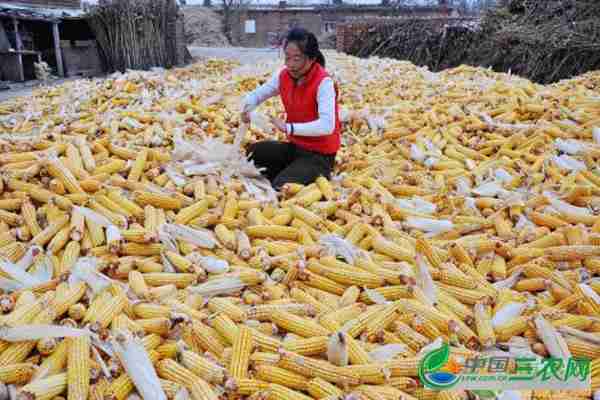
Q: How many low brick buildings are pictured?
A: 1